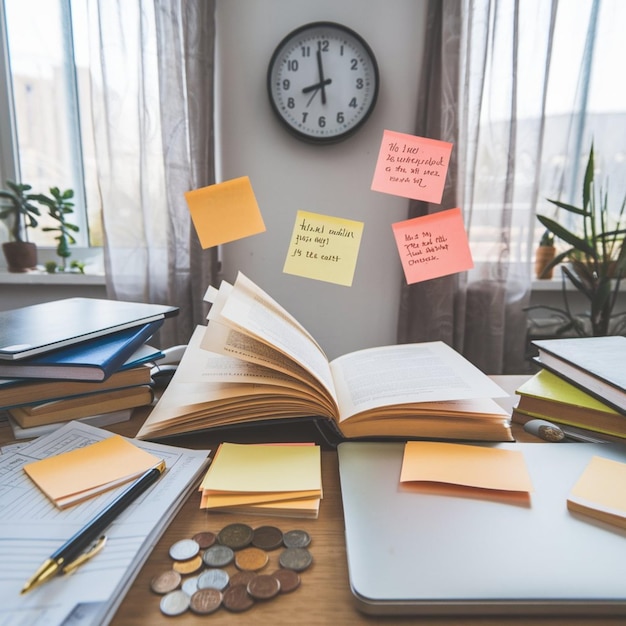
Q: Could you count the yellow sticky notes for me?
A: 2